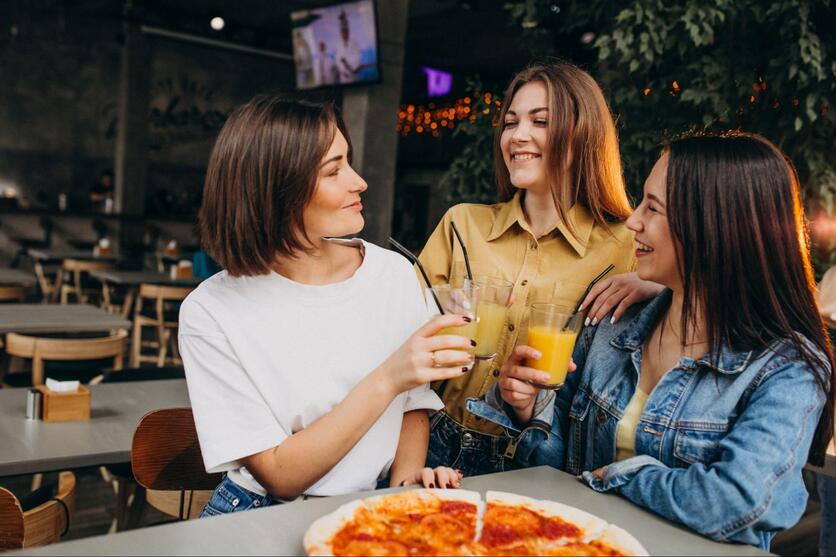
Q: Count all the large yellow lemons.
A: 0